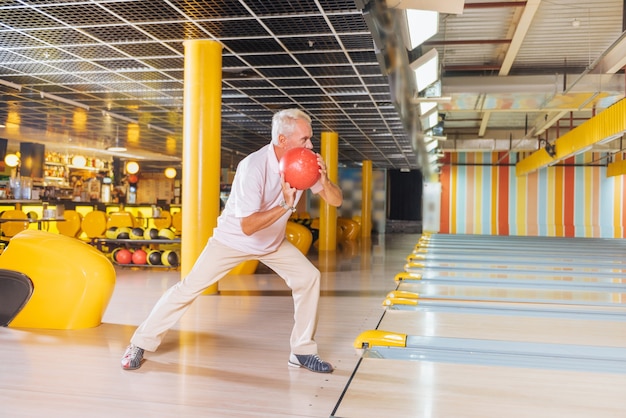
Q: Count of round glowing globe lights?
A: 4